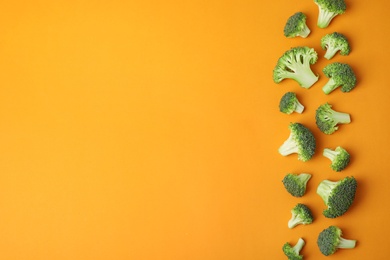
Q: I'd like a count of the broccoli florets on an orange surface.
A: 14